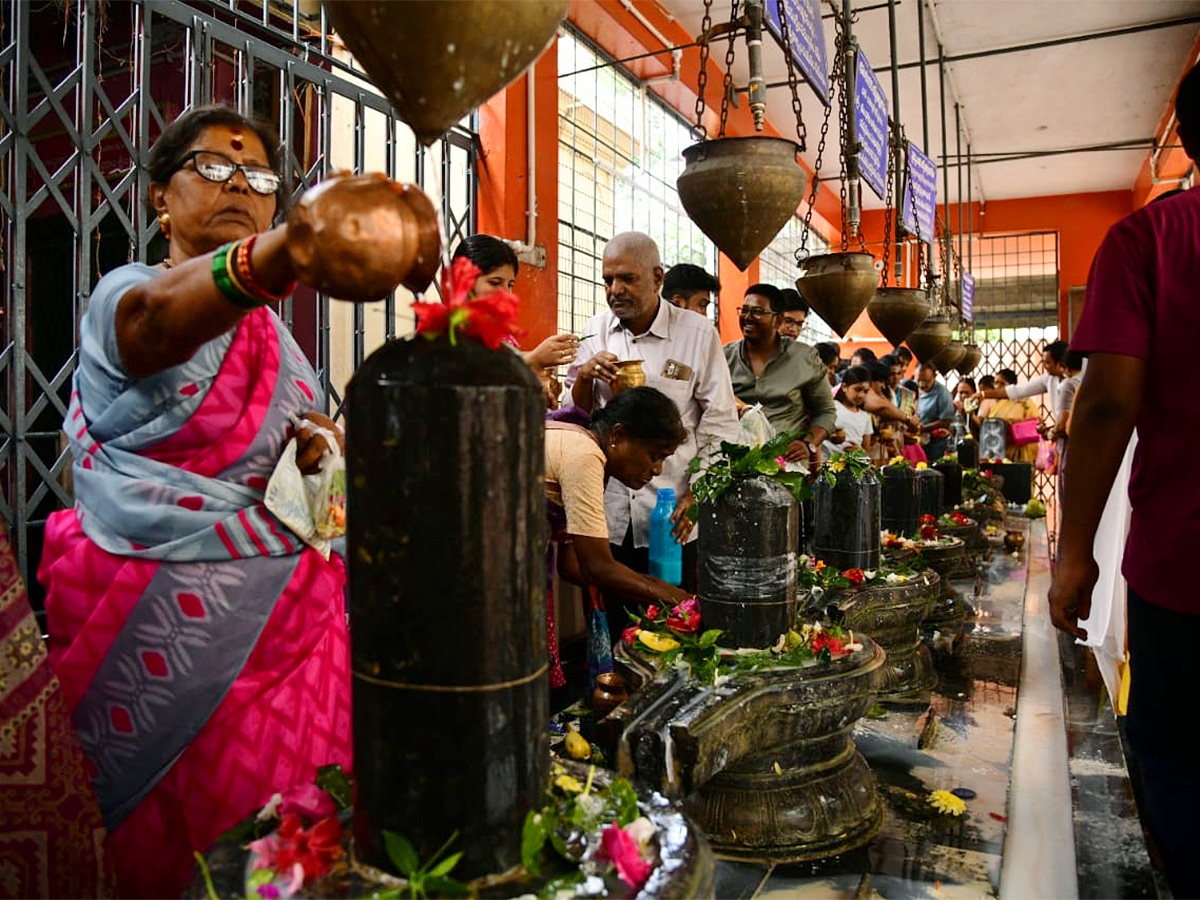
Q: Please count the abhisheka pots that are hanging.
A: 7